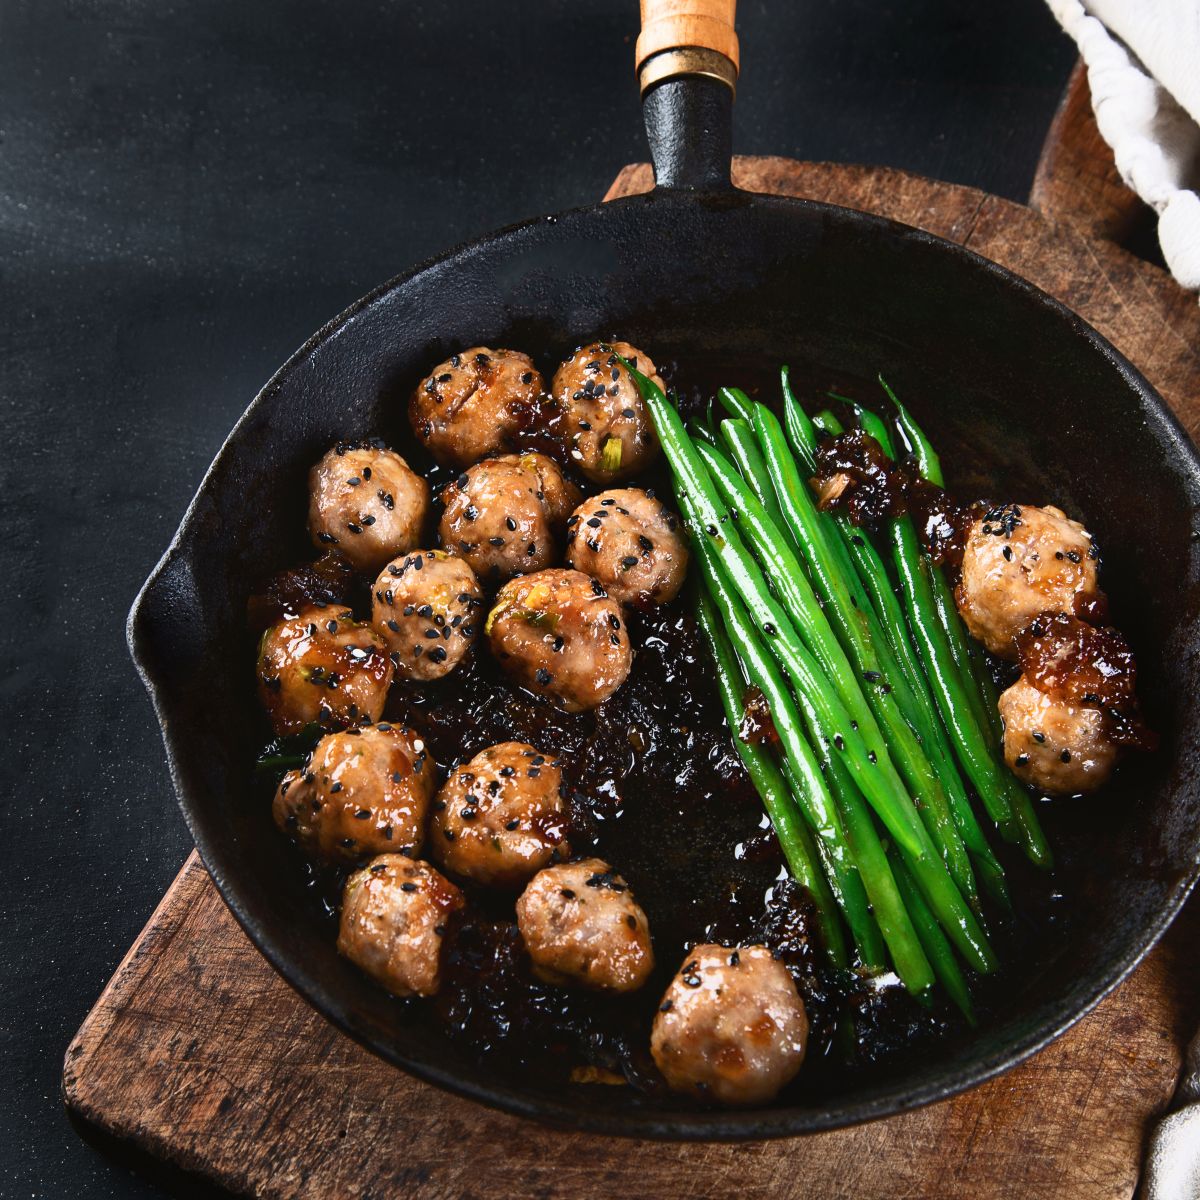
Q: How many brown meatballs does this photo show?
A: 15